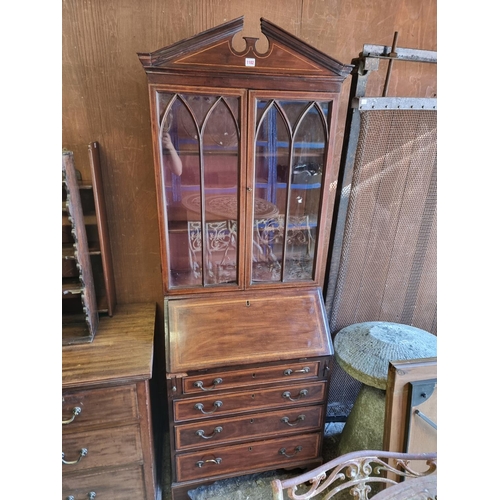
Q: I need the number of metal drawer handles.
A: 11